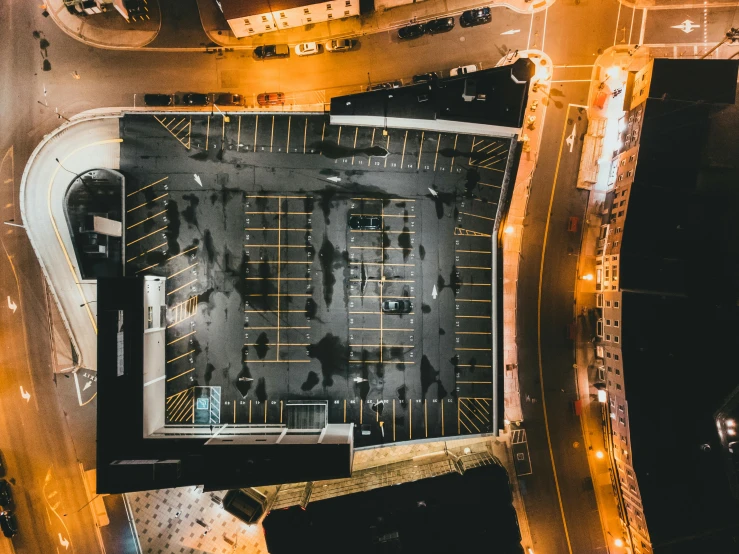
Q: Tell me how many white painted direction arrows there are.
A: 13